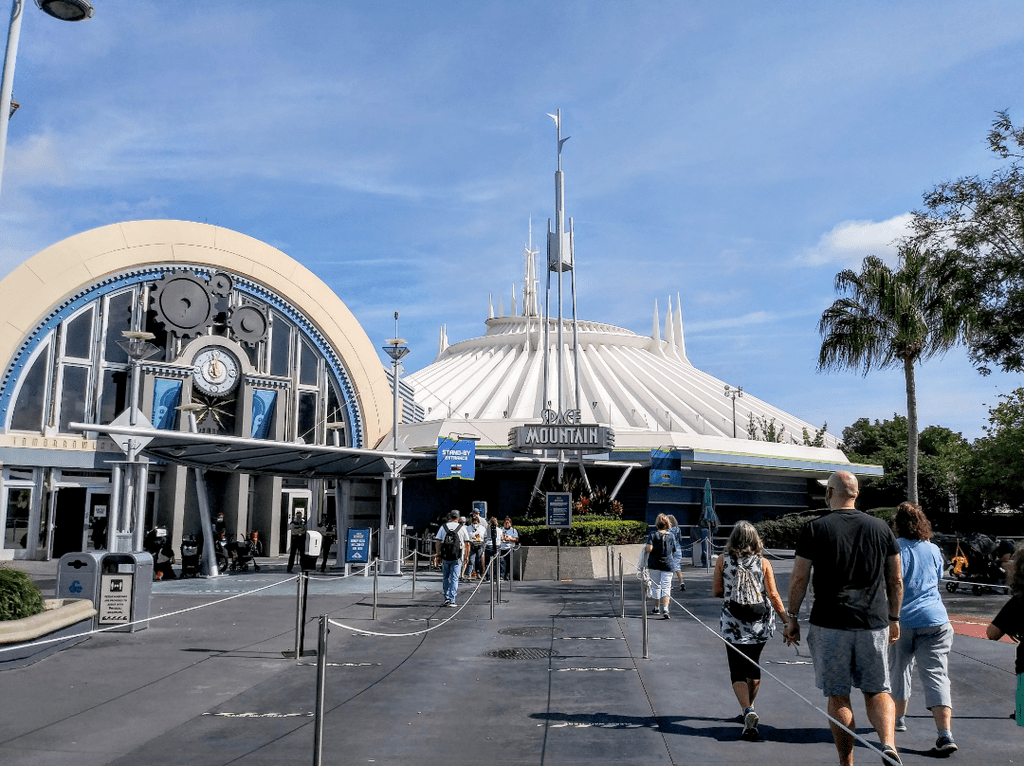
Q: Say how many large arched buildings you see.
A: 1